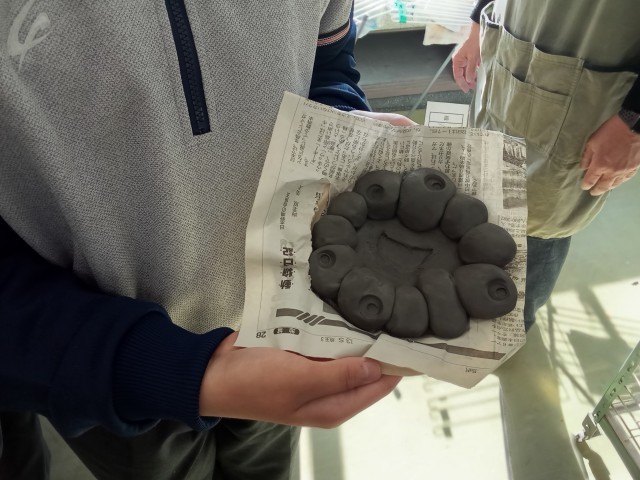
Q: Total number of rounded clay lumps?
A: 11